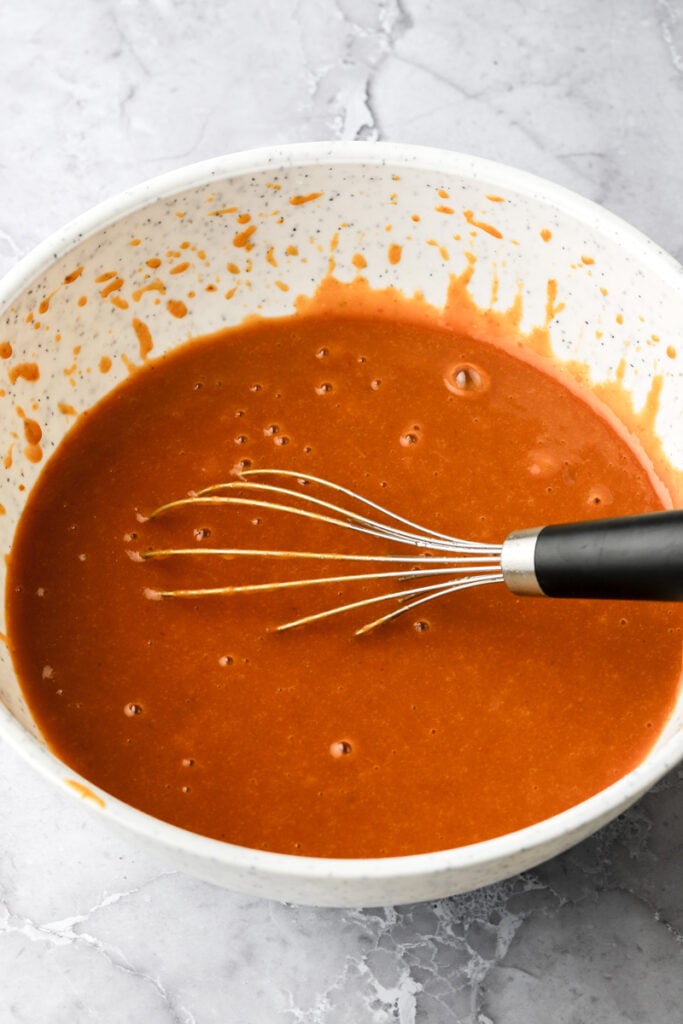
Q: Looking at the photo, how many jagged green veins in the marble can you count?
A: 0